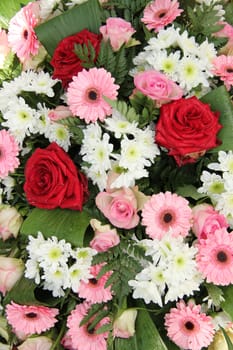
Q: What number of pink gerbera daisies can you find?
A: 11